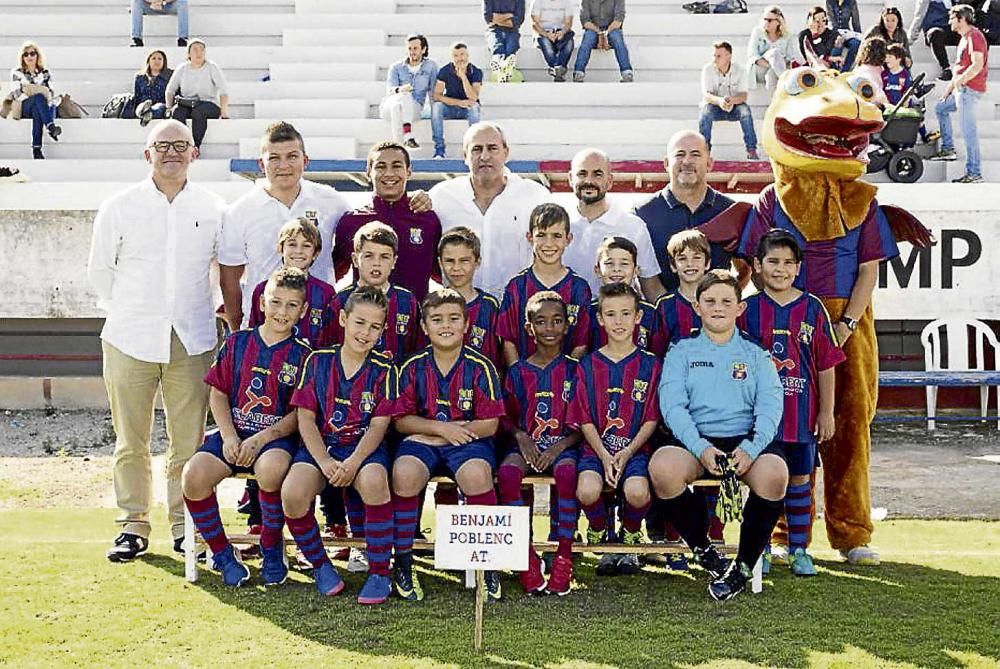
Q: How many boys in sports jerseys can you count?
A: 13